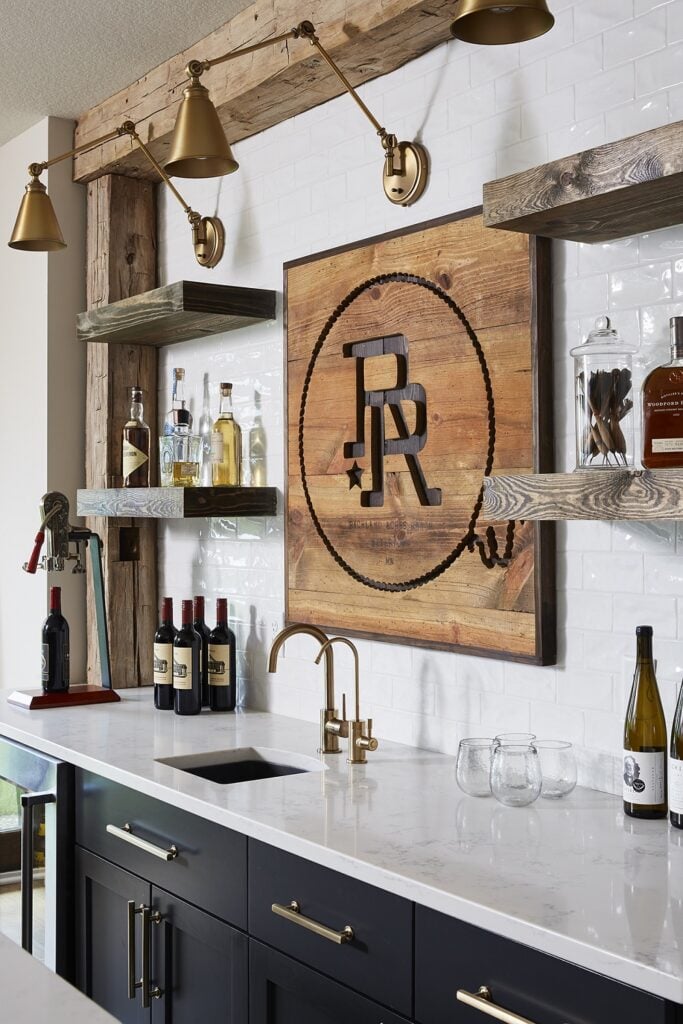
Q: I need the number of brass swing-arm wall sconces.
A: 3